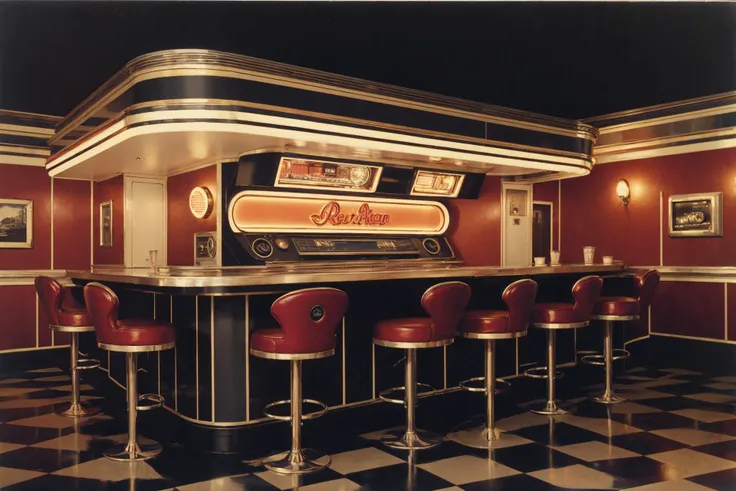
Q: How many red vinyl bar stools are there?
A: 7